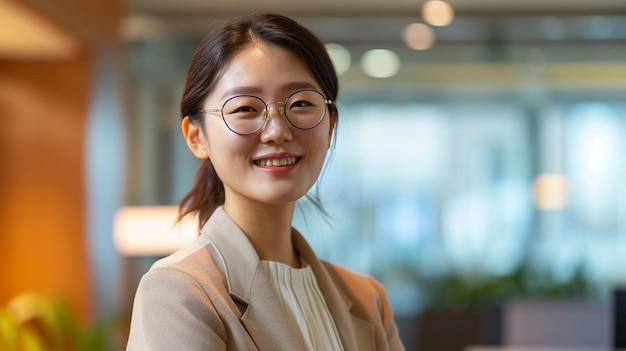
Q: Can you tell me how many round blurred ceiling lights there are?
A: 4